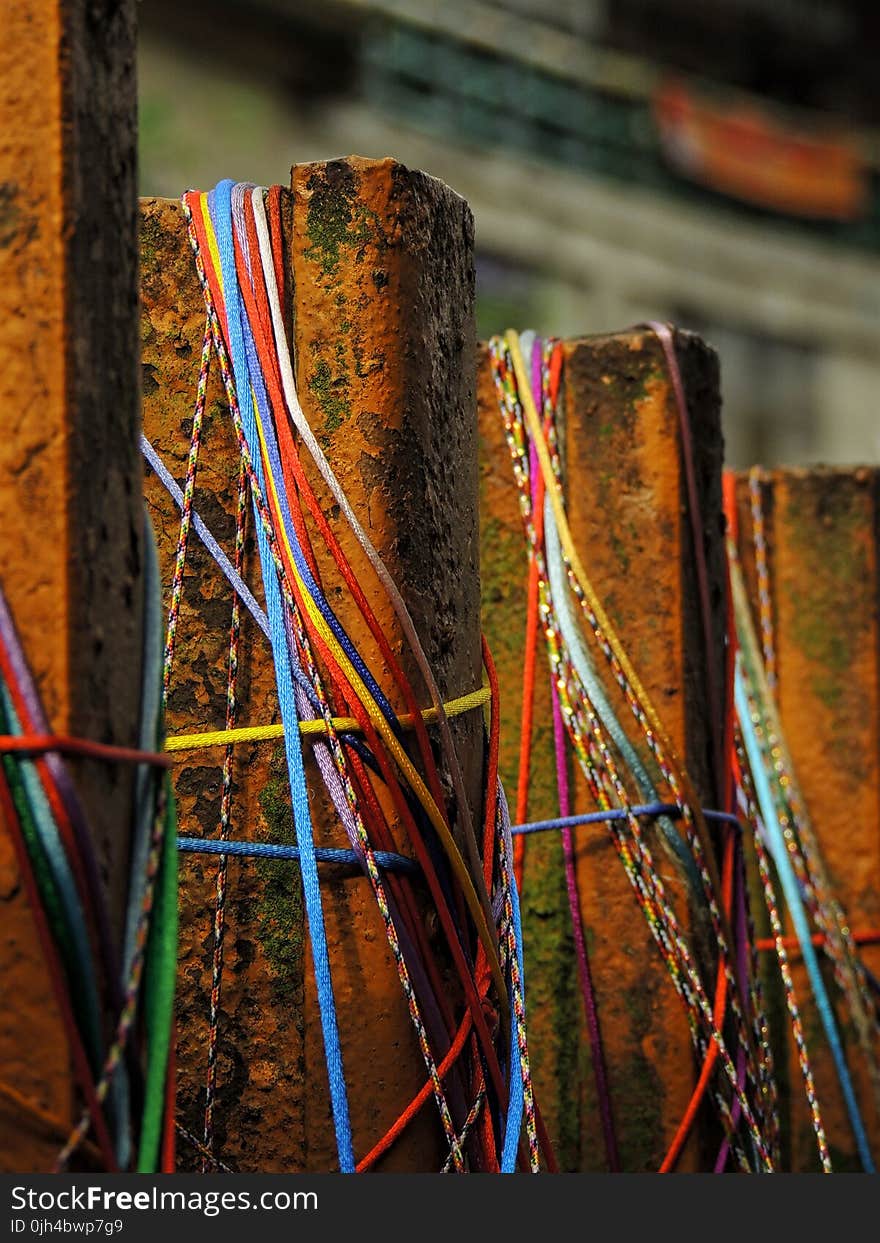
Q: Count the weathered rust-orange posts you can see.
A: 4